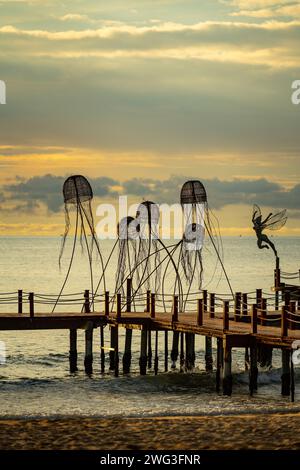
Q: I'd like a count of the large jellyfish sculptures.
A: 5